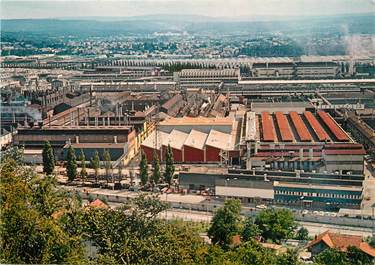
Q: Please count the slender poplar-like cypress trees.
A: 8